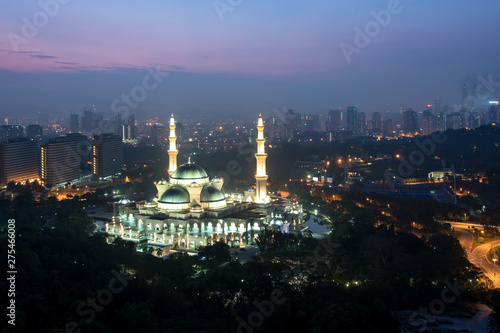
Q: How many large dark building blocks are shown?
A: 3